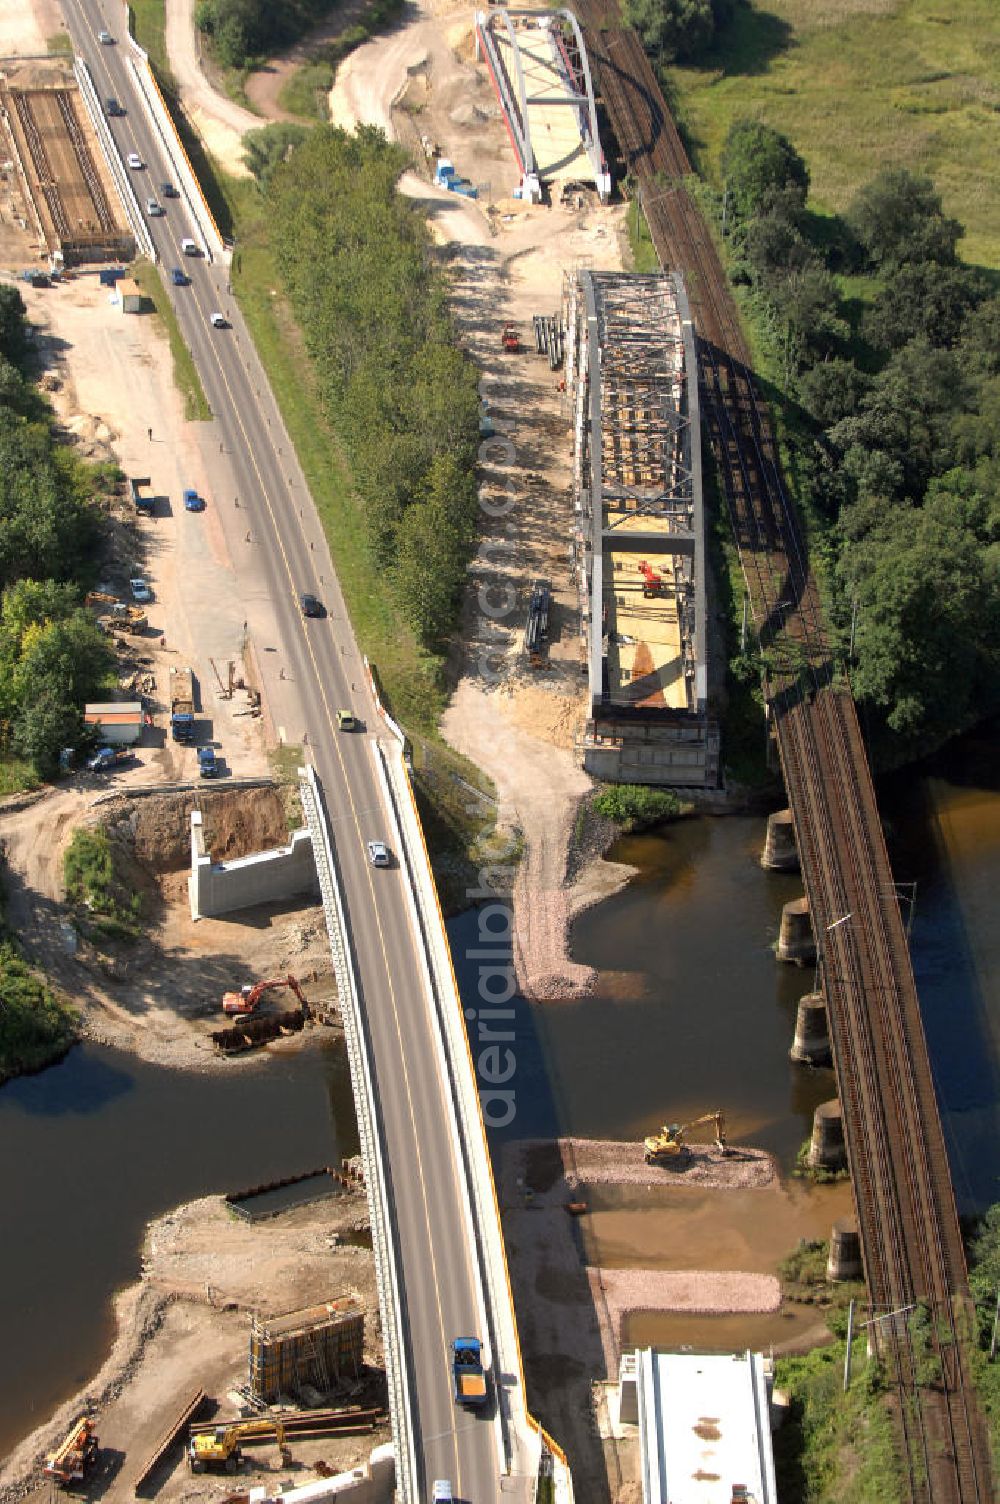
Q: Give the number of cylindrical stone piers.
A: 5